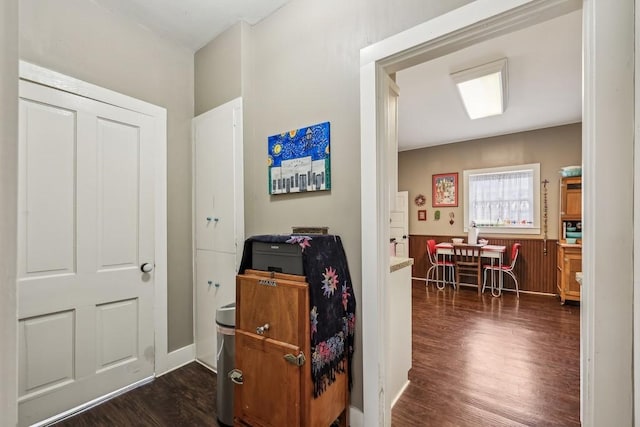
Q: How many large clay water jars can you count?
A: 0